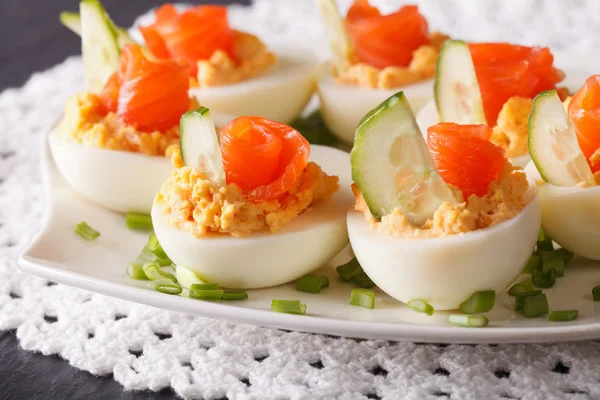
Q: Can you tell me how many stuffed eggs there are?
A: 7